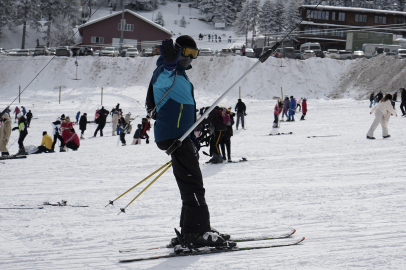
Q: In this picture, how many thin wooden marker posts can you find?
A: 5